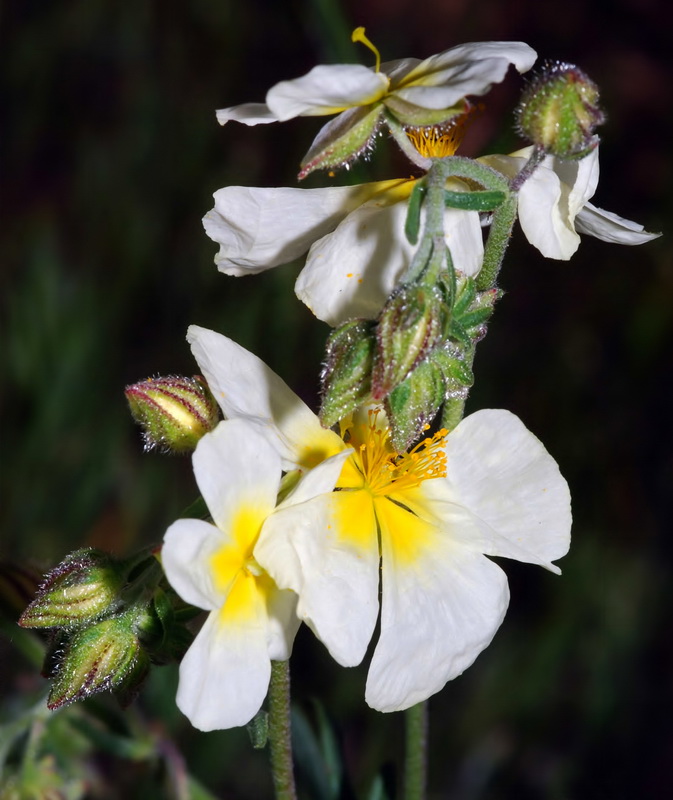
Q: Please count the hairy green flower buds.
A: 7